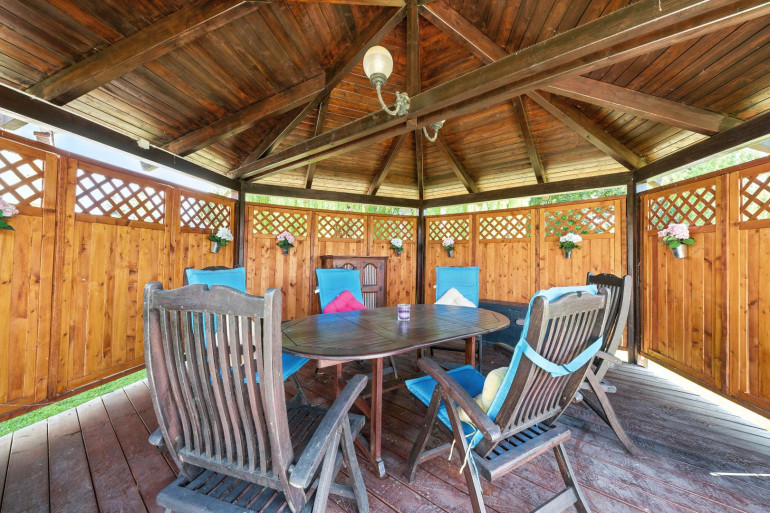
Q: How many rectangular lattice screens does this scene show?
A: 11